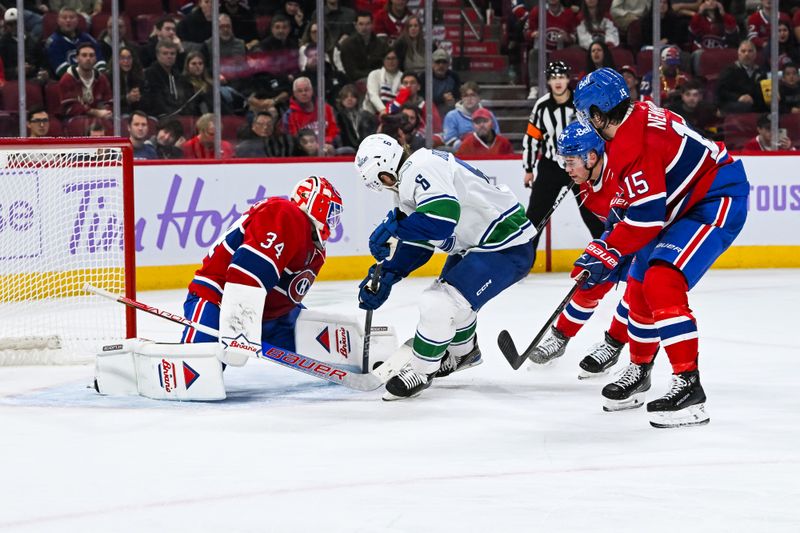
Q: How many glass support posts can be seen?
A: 8